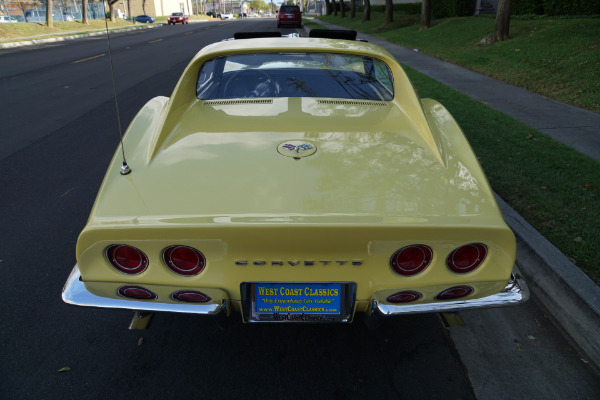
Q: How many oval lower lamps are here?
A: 4